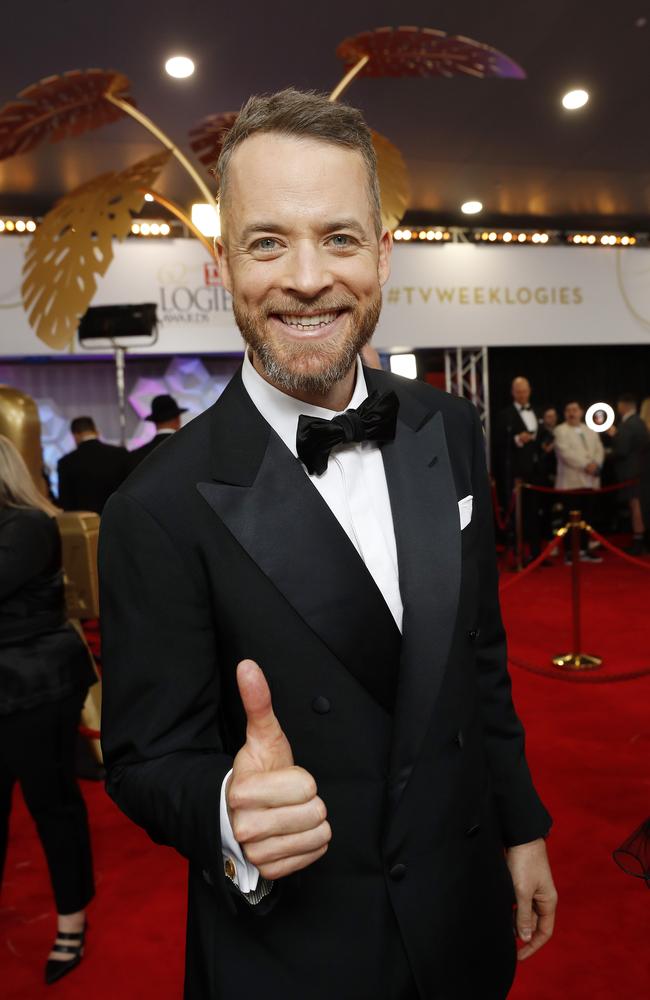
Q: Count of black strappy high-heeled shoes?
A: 1